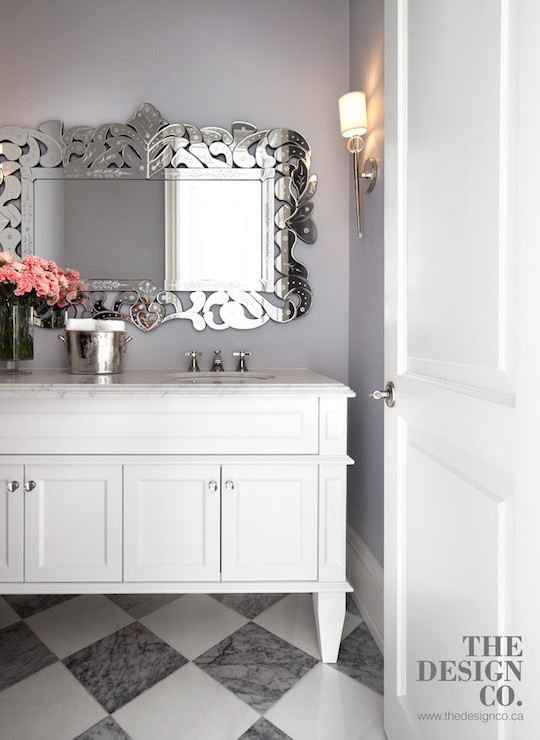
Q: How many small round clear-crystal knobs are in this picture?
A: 4